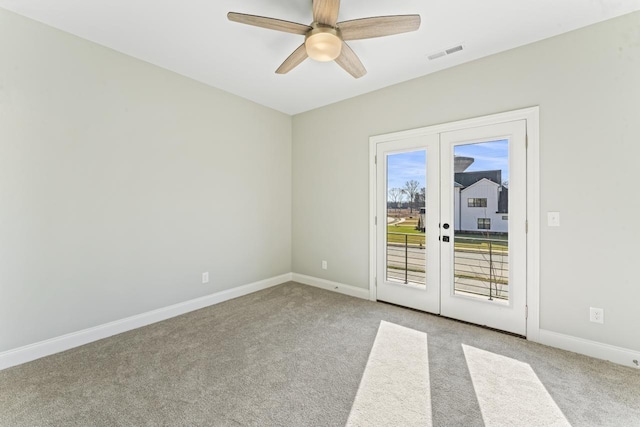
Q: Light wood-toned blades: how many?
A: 5